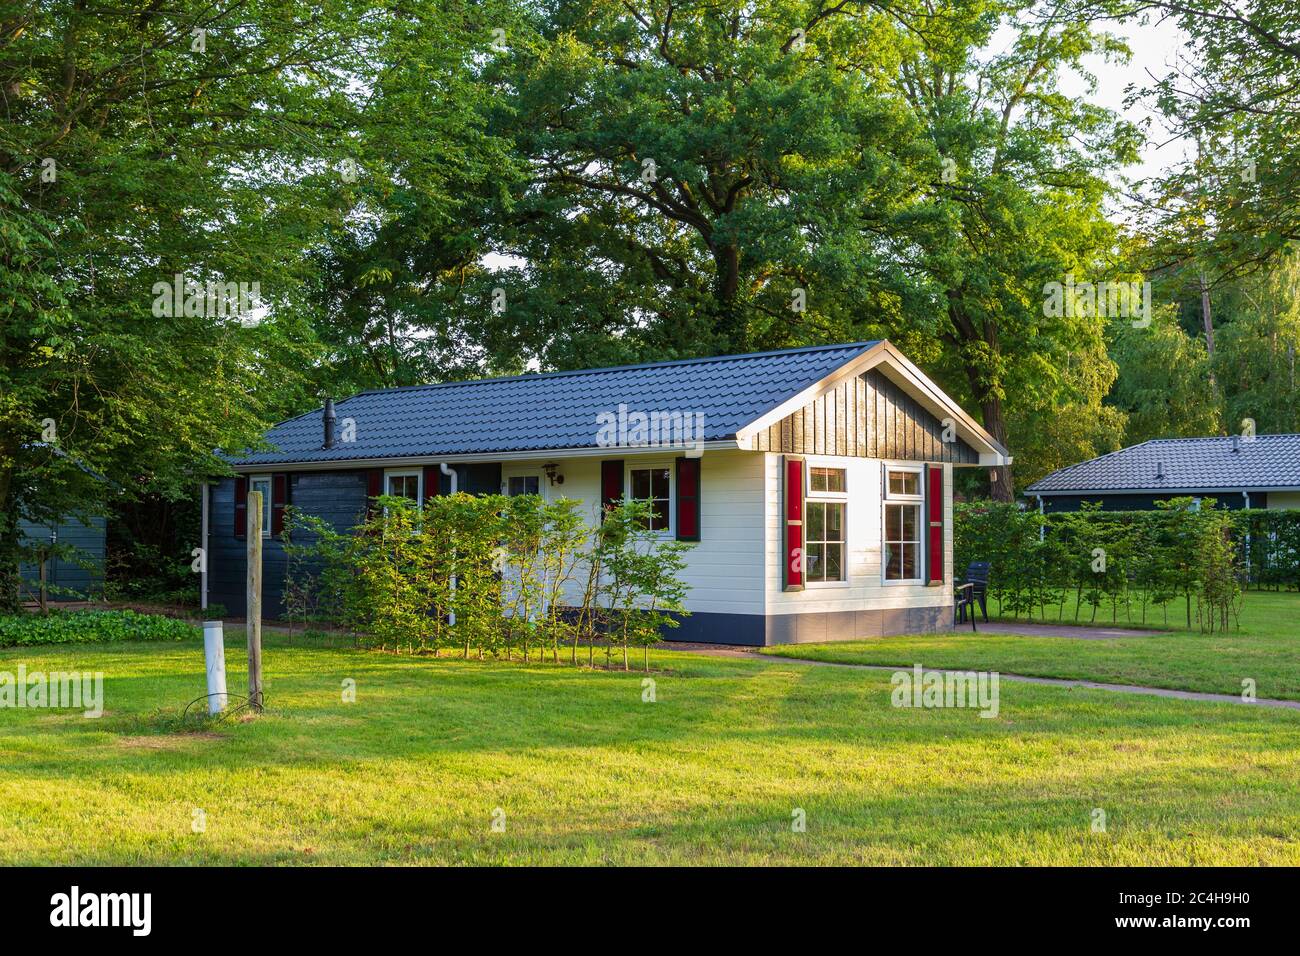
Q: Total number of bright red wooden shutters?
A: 8